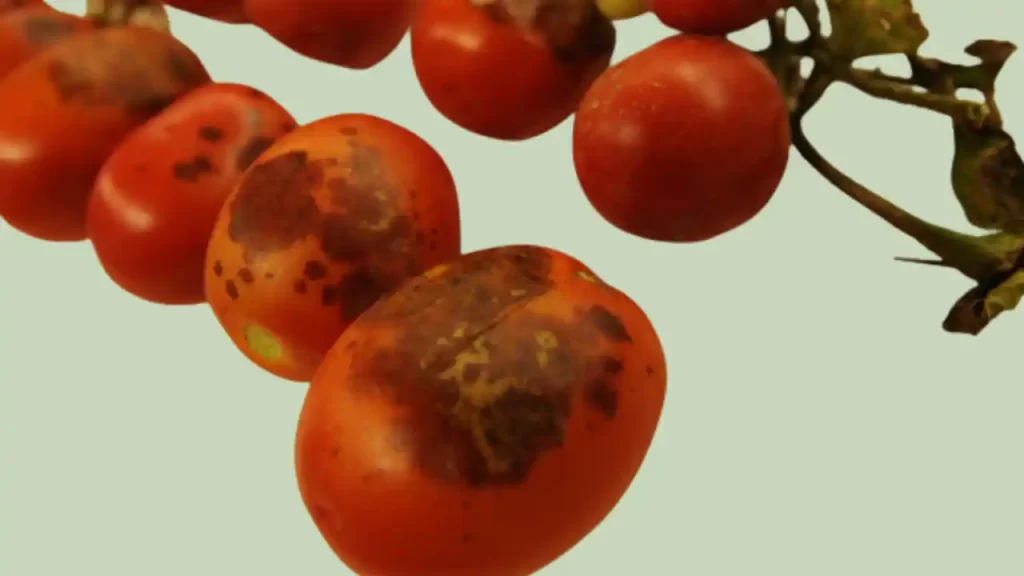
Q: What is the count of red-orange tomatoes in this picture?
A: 10